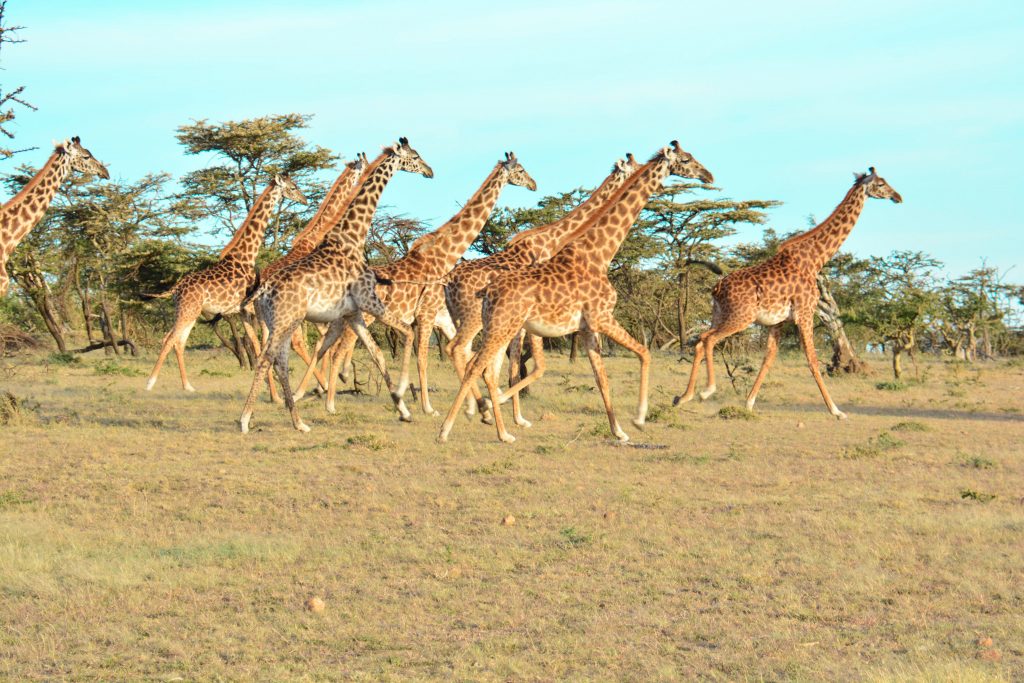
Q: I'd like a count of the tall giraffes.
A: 8